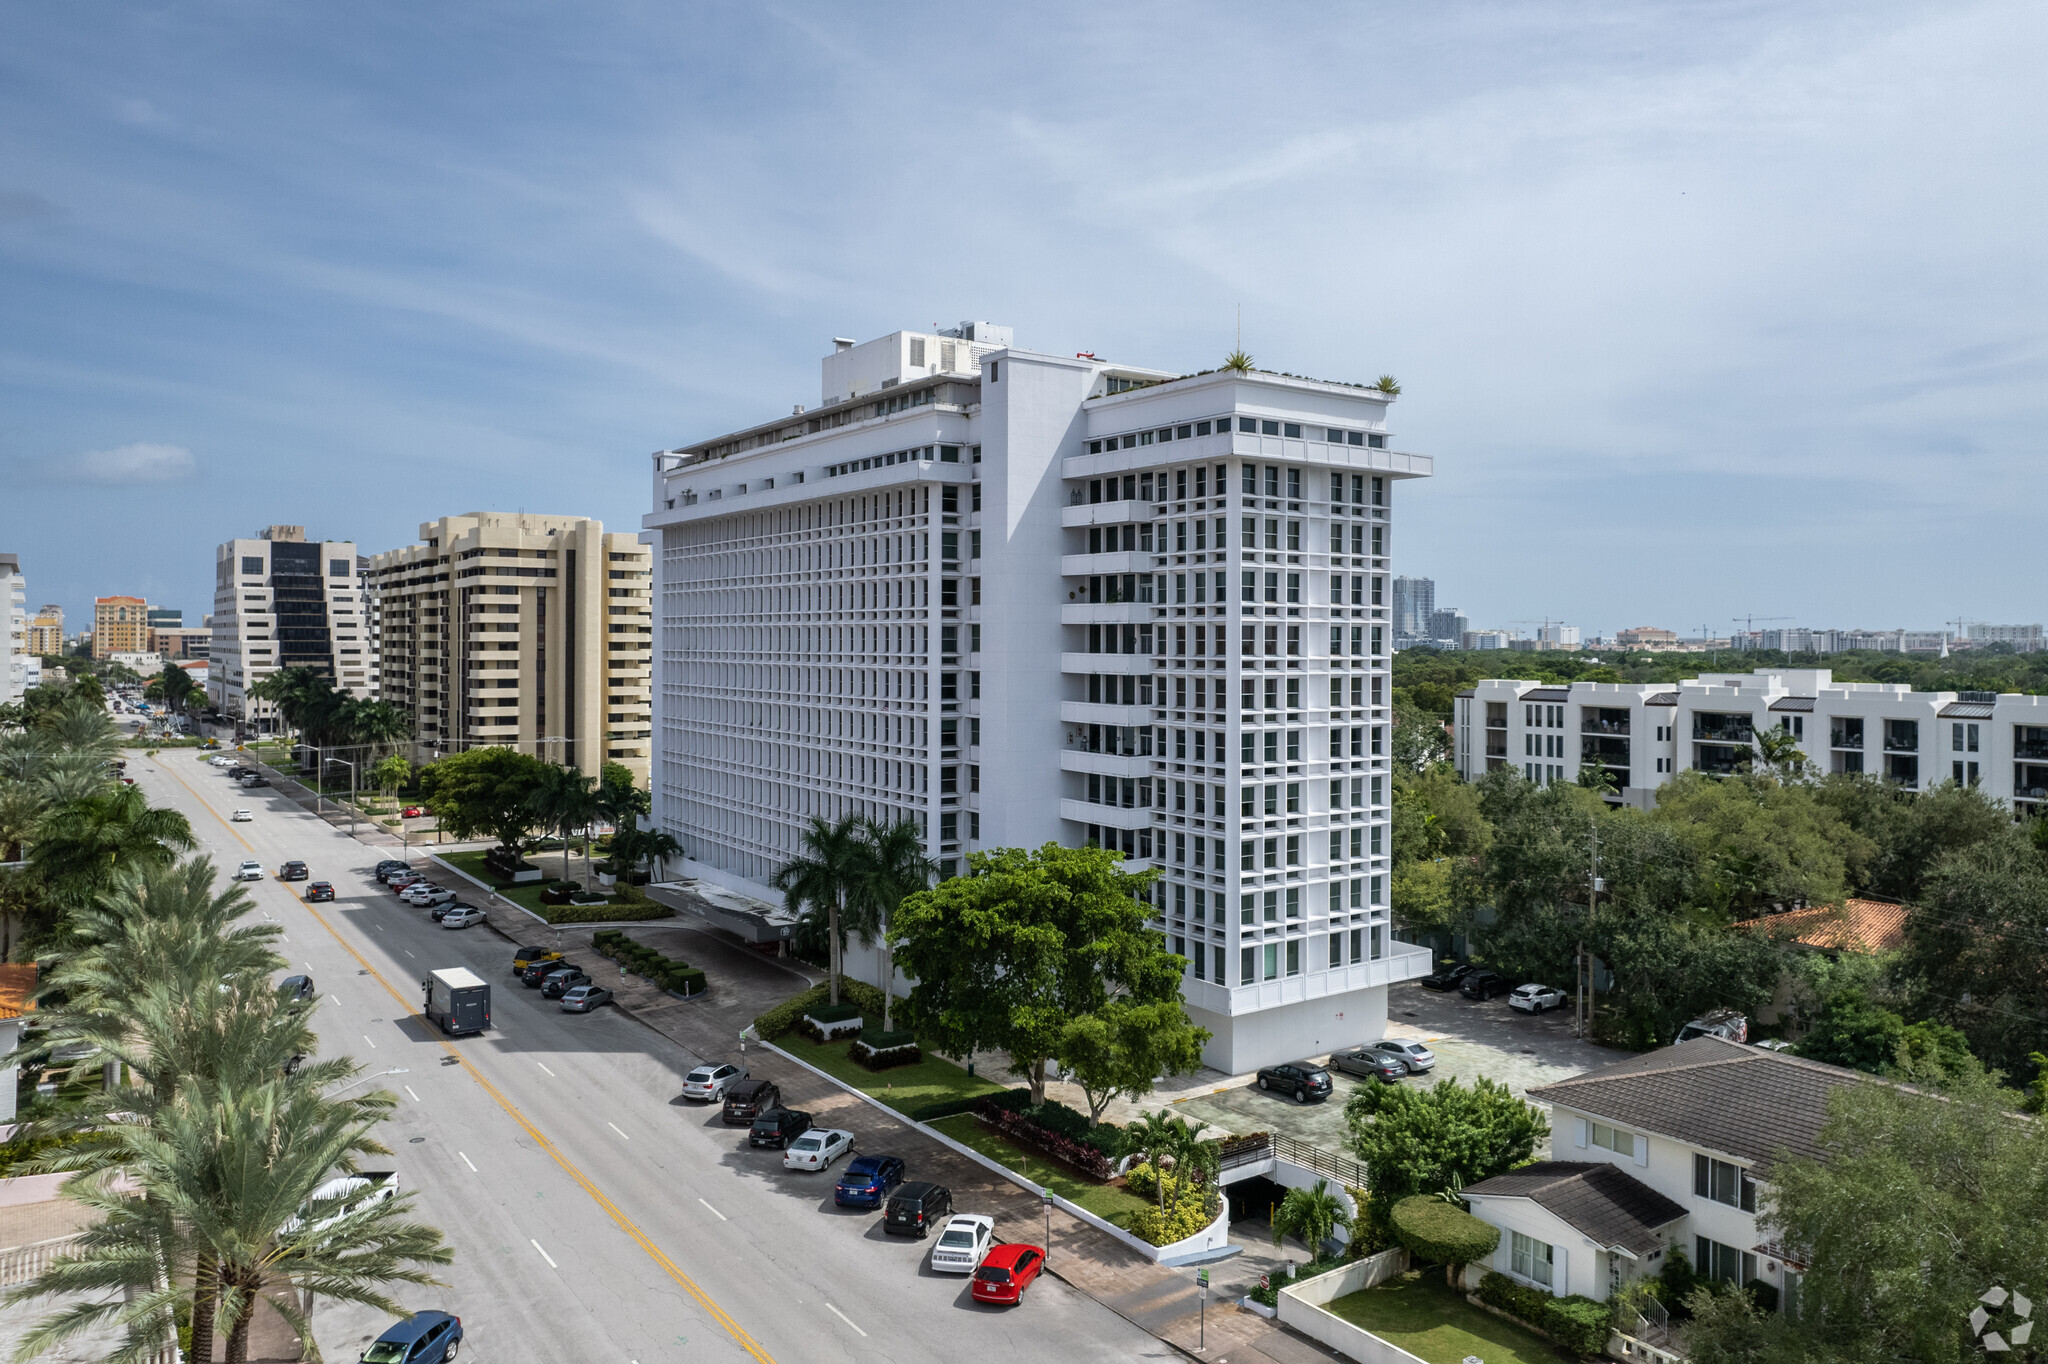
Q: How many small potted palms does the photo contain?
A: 2